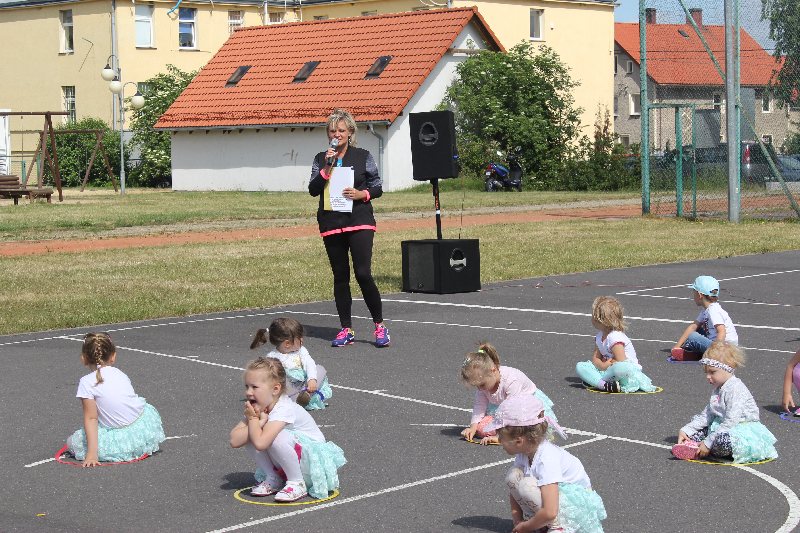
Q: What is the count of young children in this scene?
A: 9